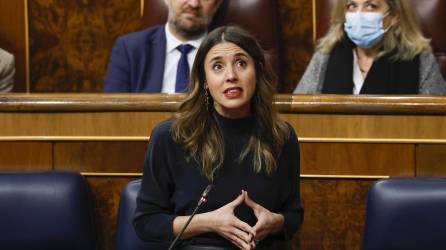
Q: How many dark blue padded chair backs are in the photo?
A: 3